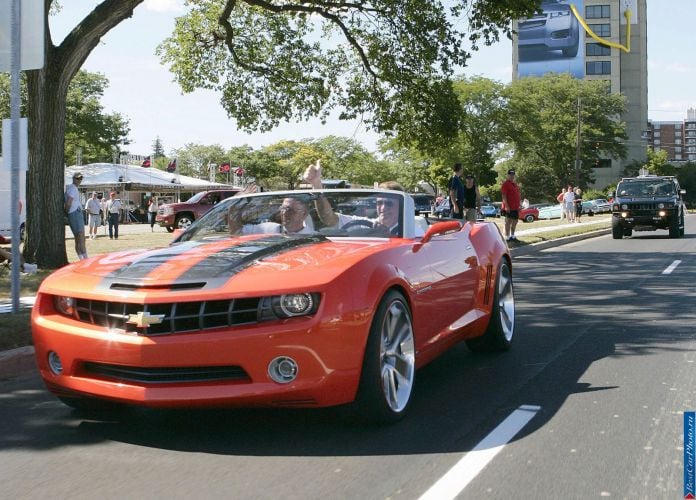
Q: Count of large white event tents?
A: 1